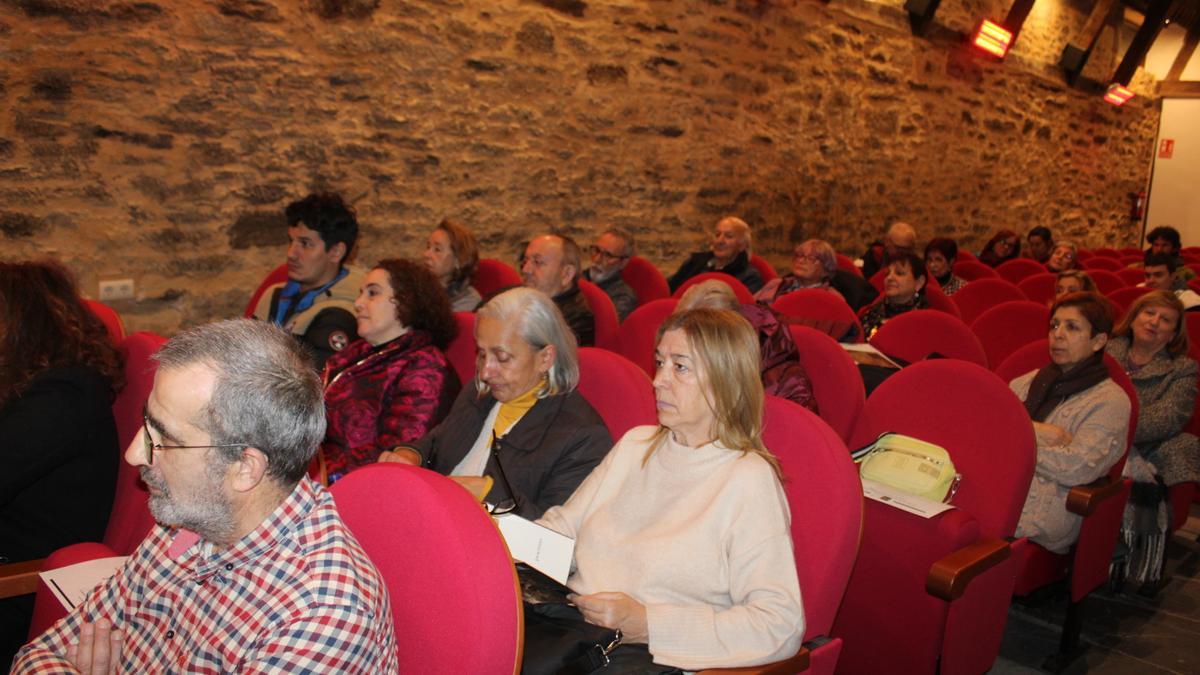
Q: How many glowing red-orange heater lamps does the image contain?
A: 2